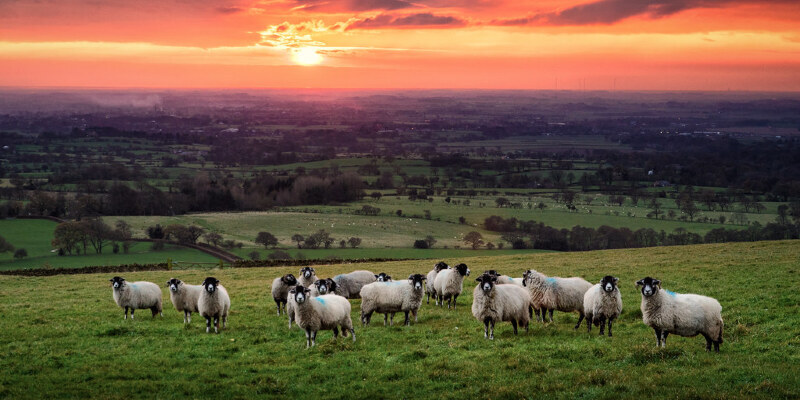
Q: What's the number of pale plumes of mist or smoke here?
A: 1